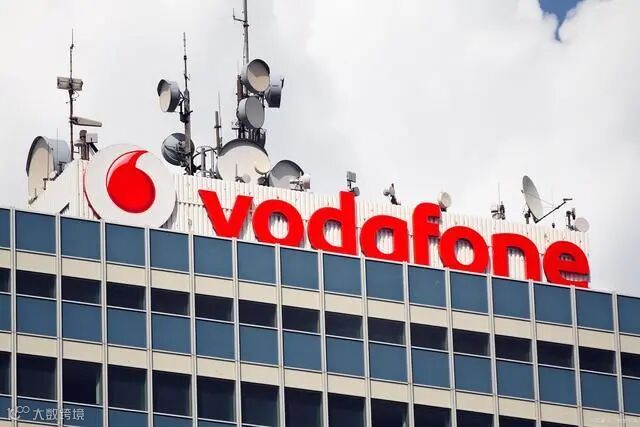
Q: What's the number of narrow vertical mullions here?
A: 15